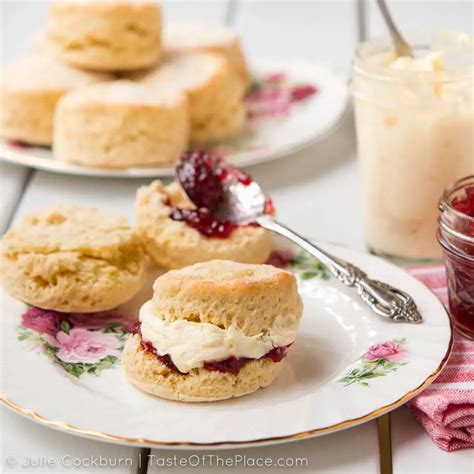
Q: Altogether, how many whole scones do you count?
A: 5